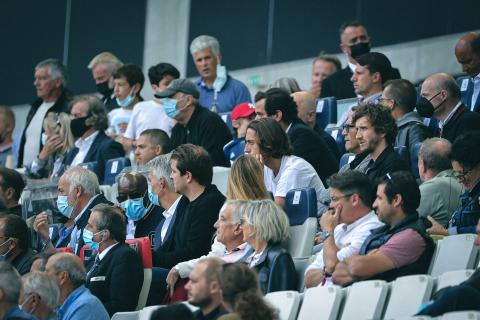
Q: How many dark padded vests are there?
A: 1